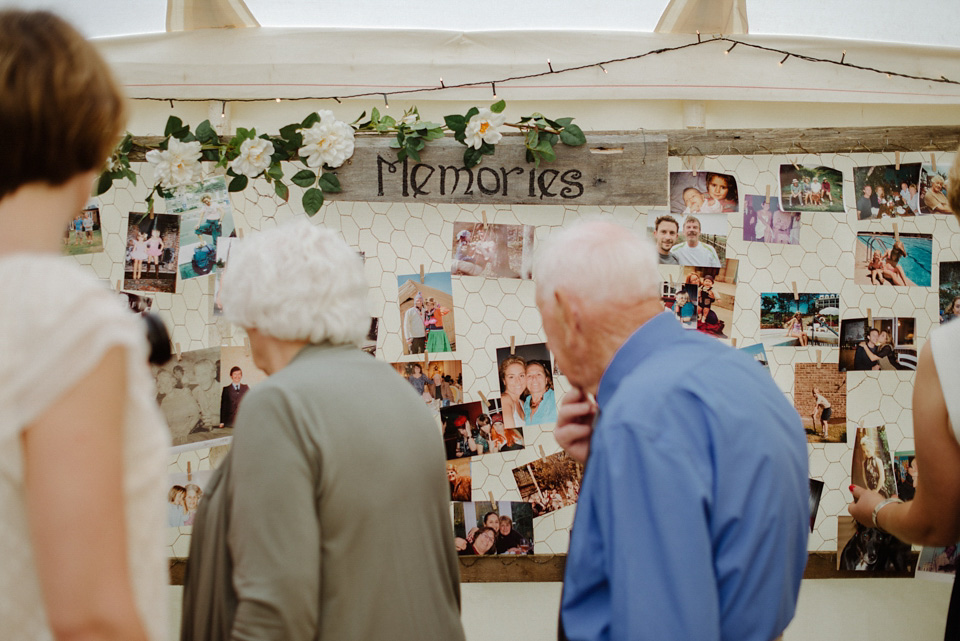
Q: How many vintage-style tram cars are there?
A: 0